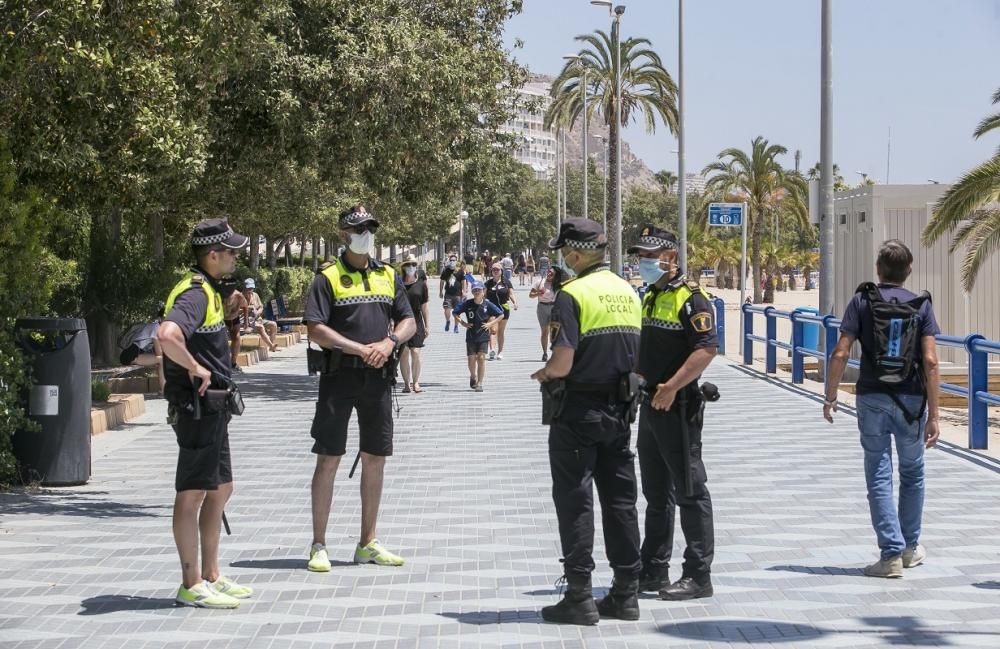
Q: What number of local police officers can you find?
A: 4